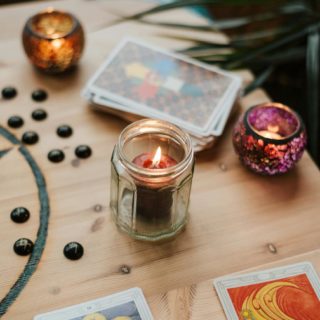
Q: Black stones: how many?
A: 11